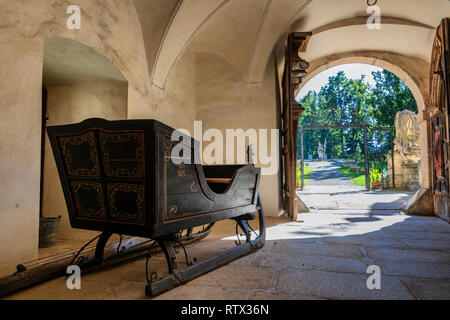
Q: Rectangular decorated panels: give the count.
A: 4